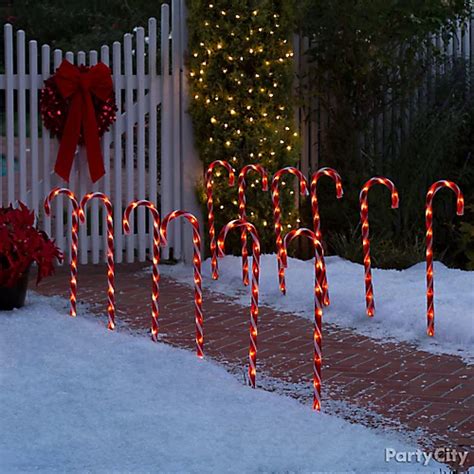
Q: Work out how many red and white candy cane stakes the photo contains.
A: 12